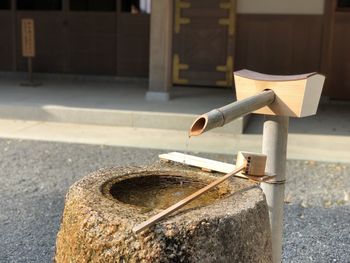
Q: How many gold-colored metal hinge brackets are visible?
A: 4